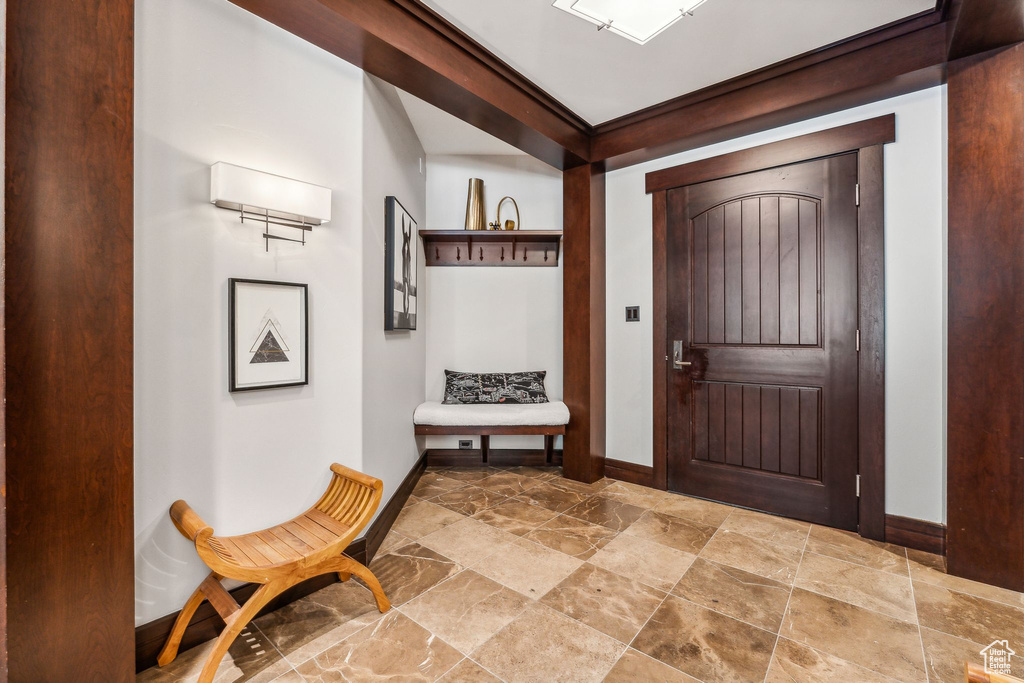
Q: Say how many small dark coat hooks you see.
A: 6